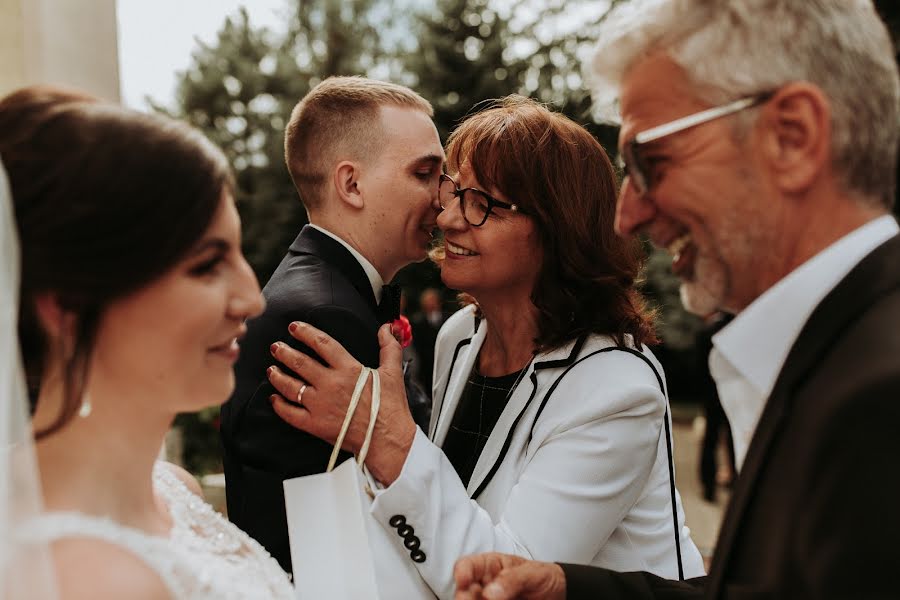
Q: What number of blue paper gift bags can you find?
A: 0